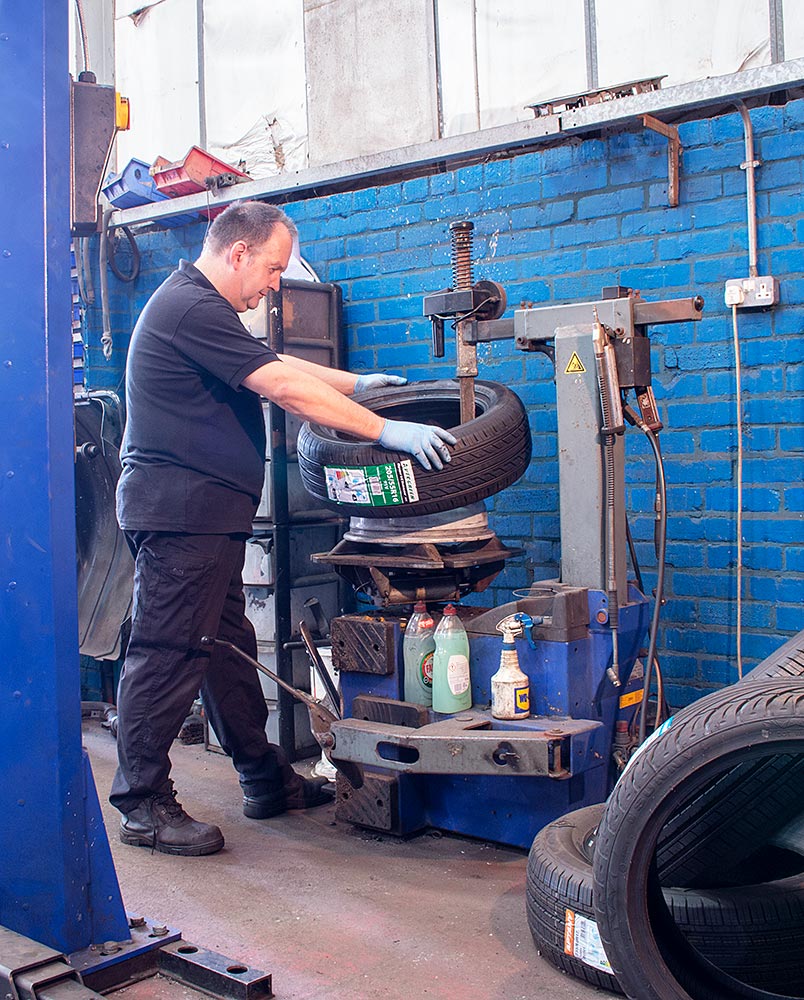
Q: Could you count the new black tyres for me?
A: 4